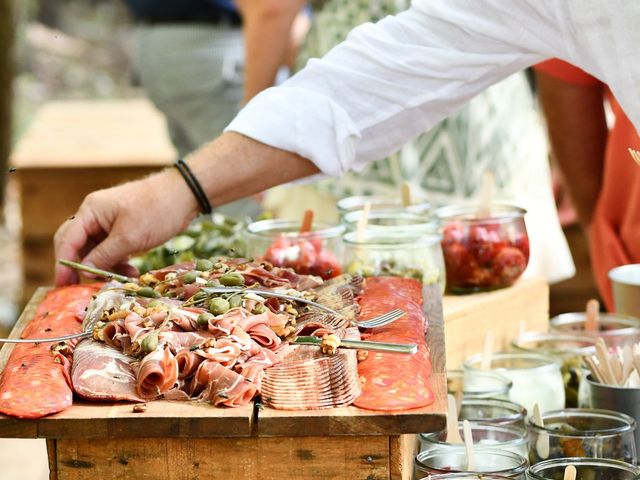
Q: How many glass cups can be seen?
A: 15